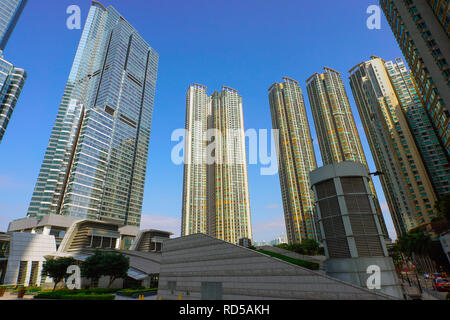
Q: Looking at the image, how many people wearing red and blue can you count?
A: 0